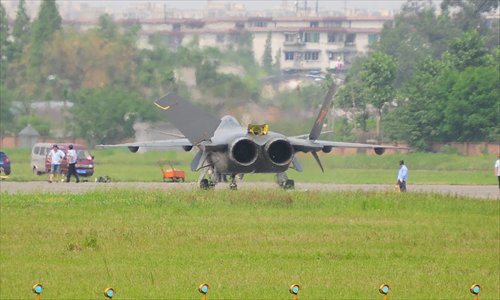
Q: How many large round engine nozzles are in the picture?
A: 2